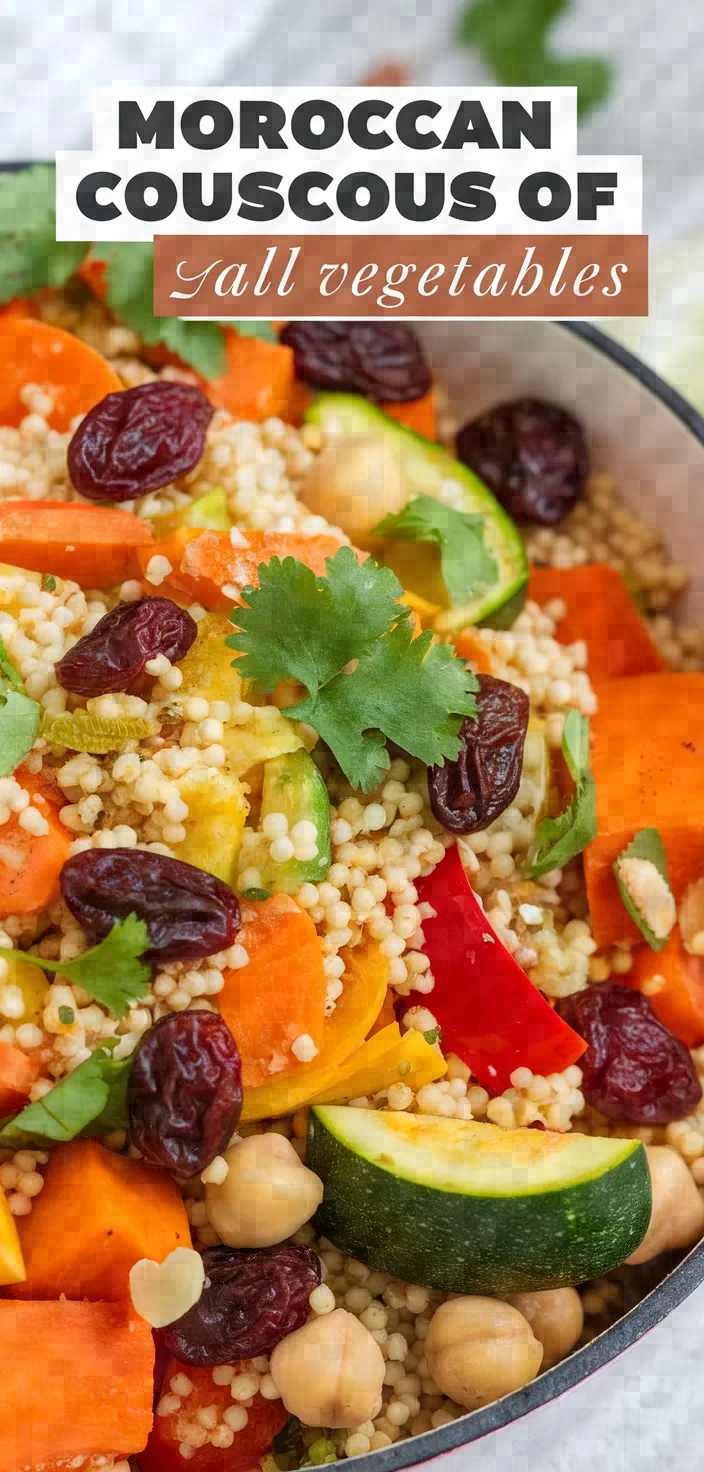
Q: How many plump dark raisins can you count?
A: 9